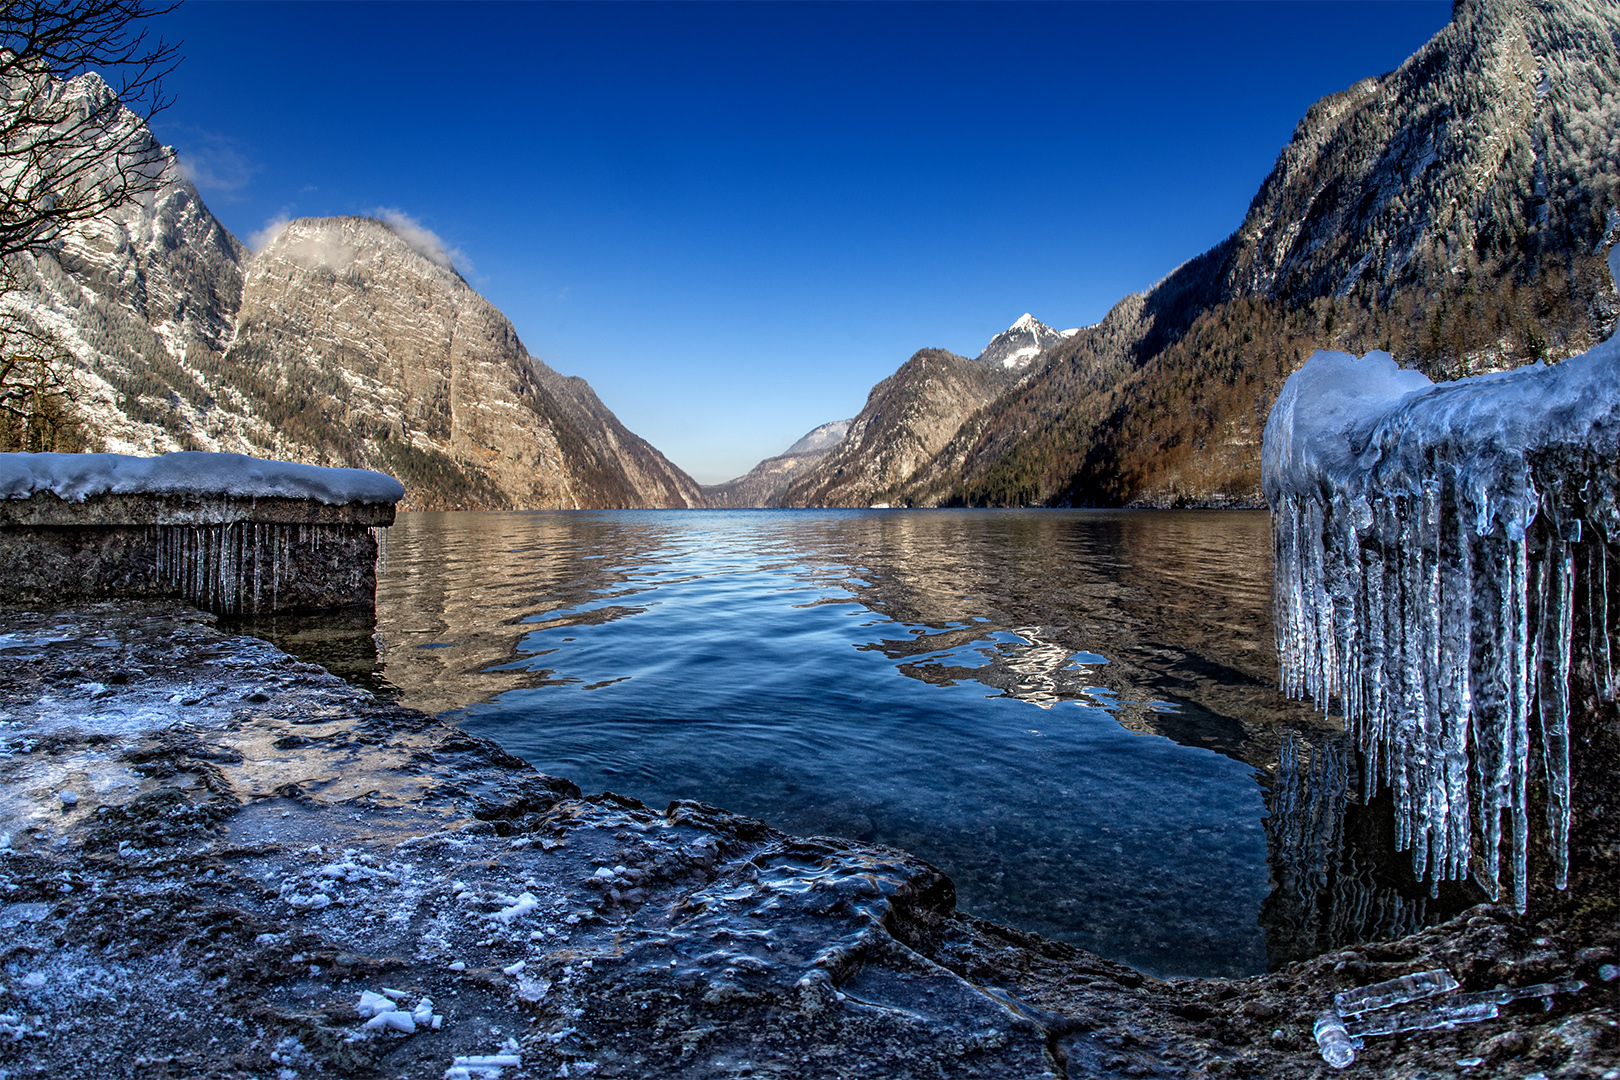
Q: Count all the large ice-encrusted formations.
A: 2